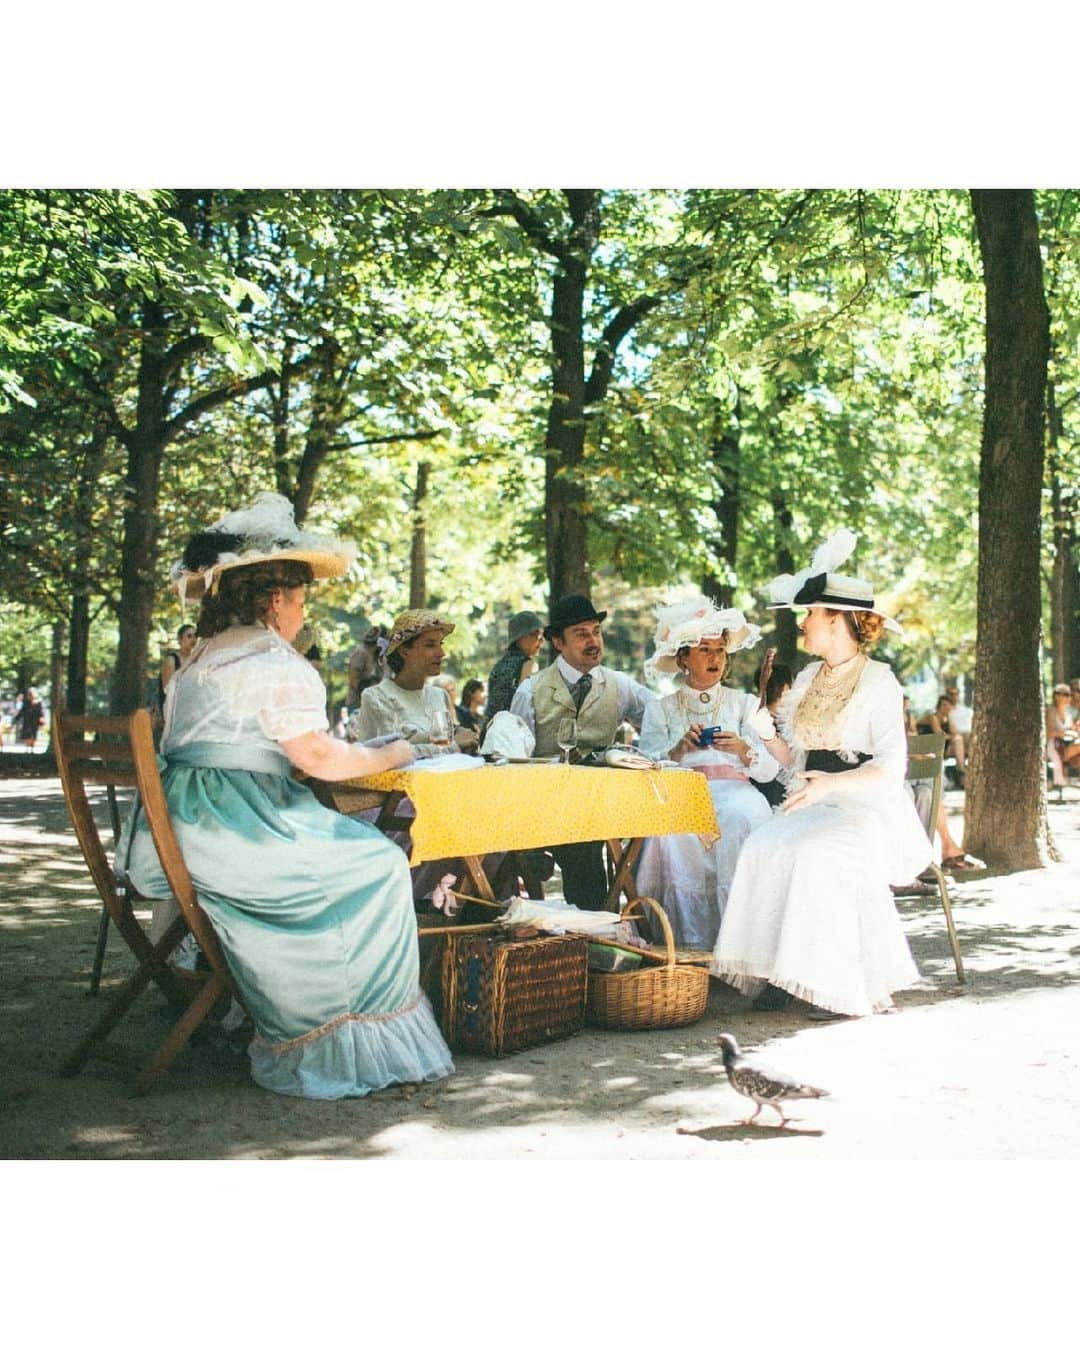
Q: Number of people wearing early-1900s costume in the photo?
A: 5